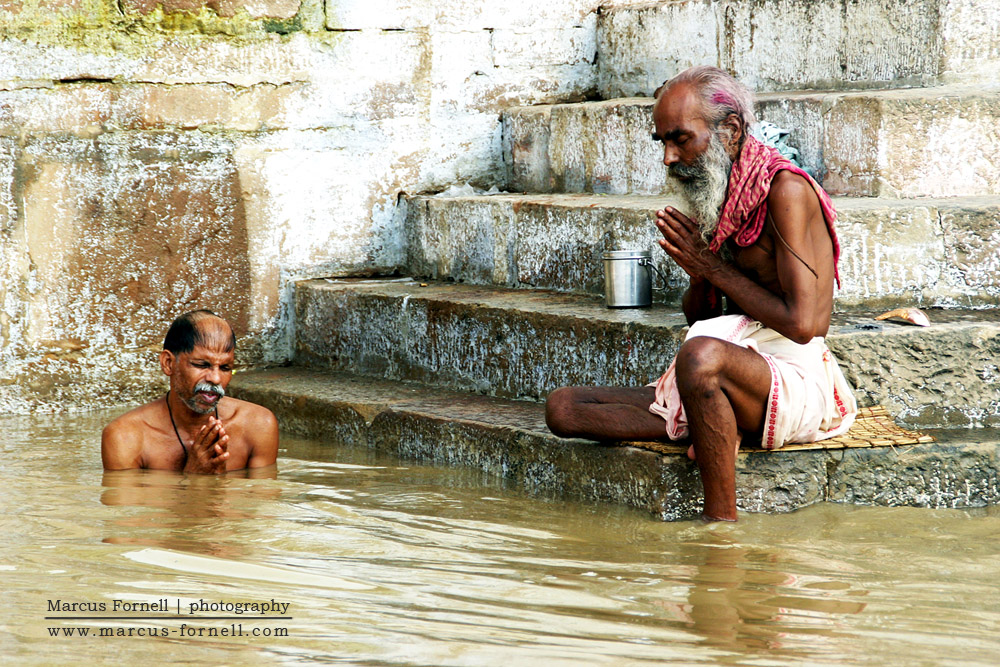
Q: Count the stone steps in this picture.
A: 5